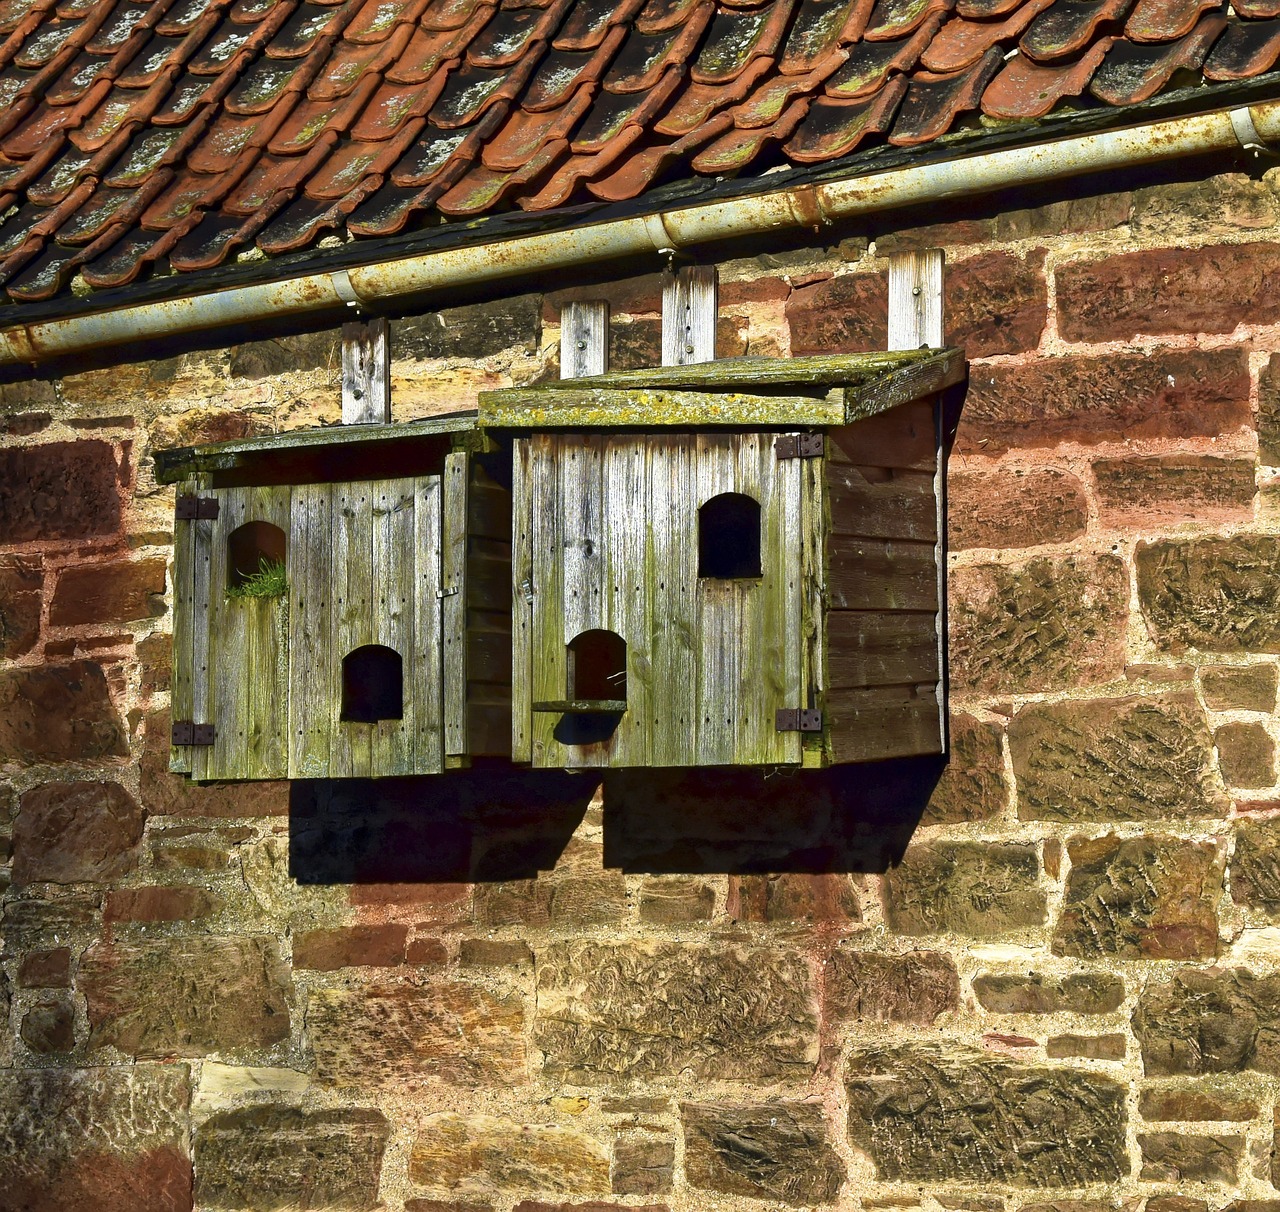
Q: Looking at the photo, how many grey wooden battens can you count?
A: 4